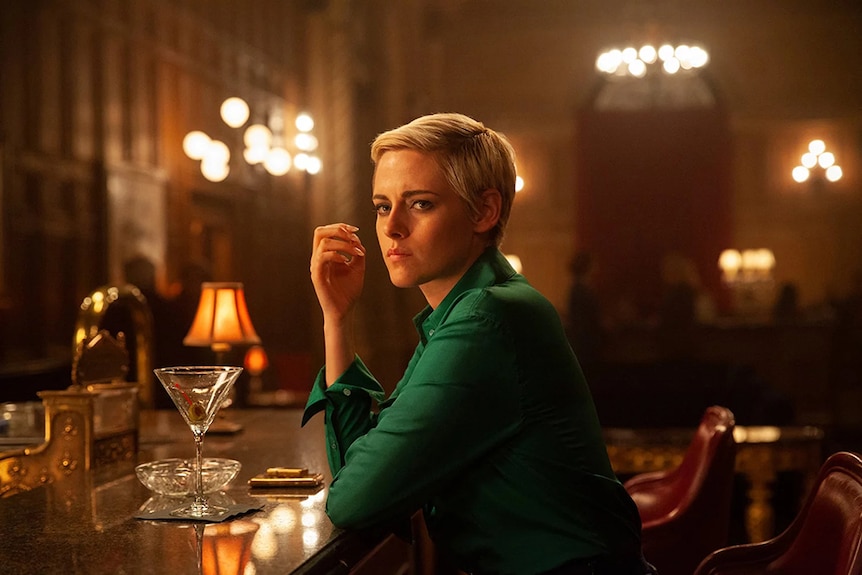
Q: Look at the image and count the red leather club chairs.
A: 2